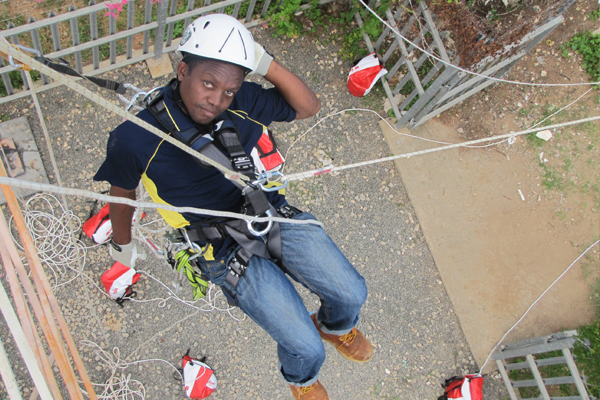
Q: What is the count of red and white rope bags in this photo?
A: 6